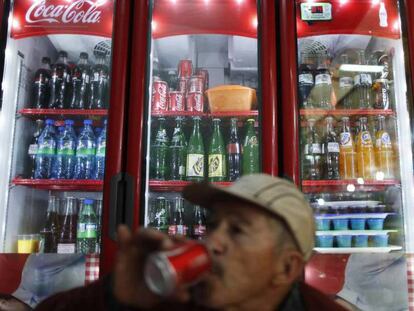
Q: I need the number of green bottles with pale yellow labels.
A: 2